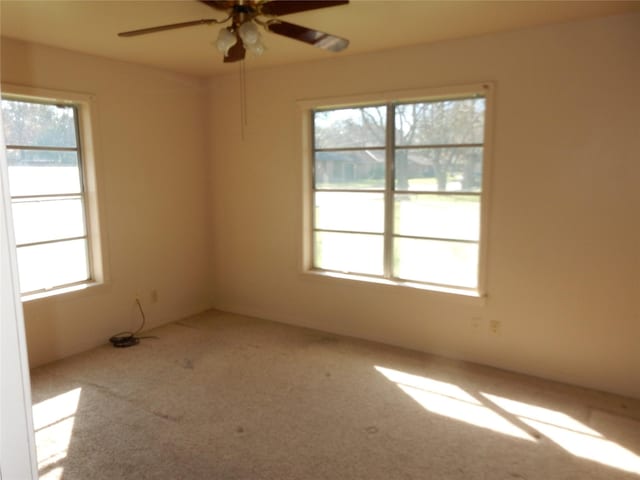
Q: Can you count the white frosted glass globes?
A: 3